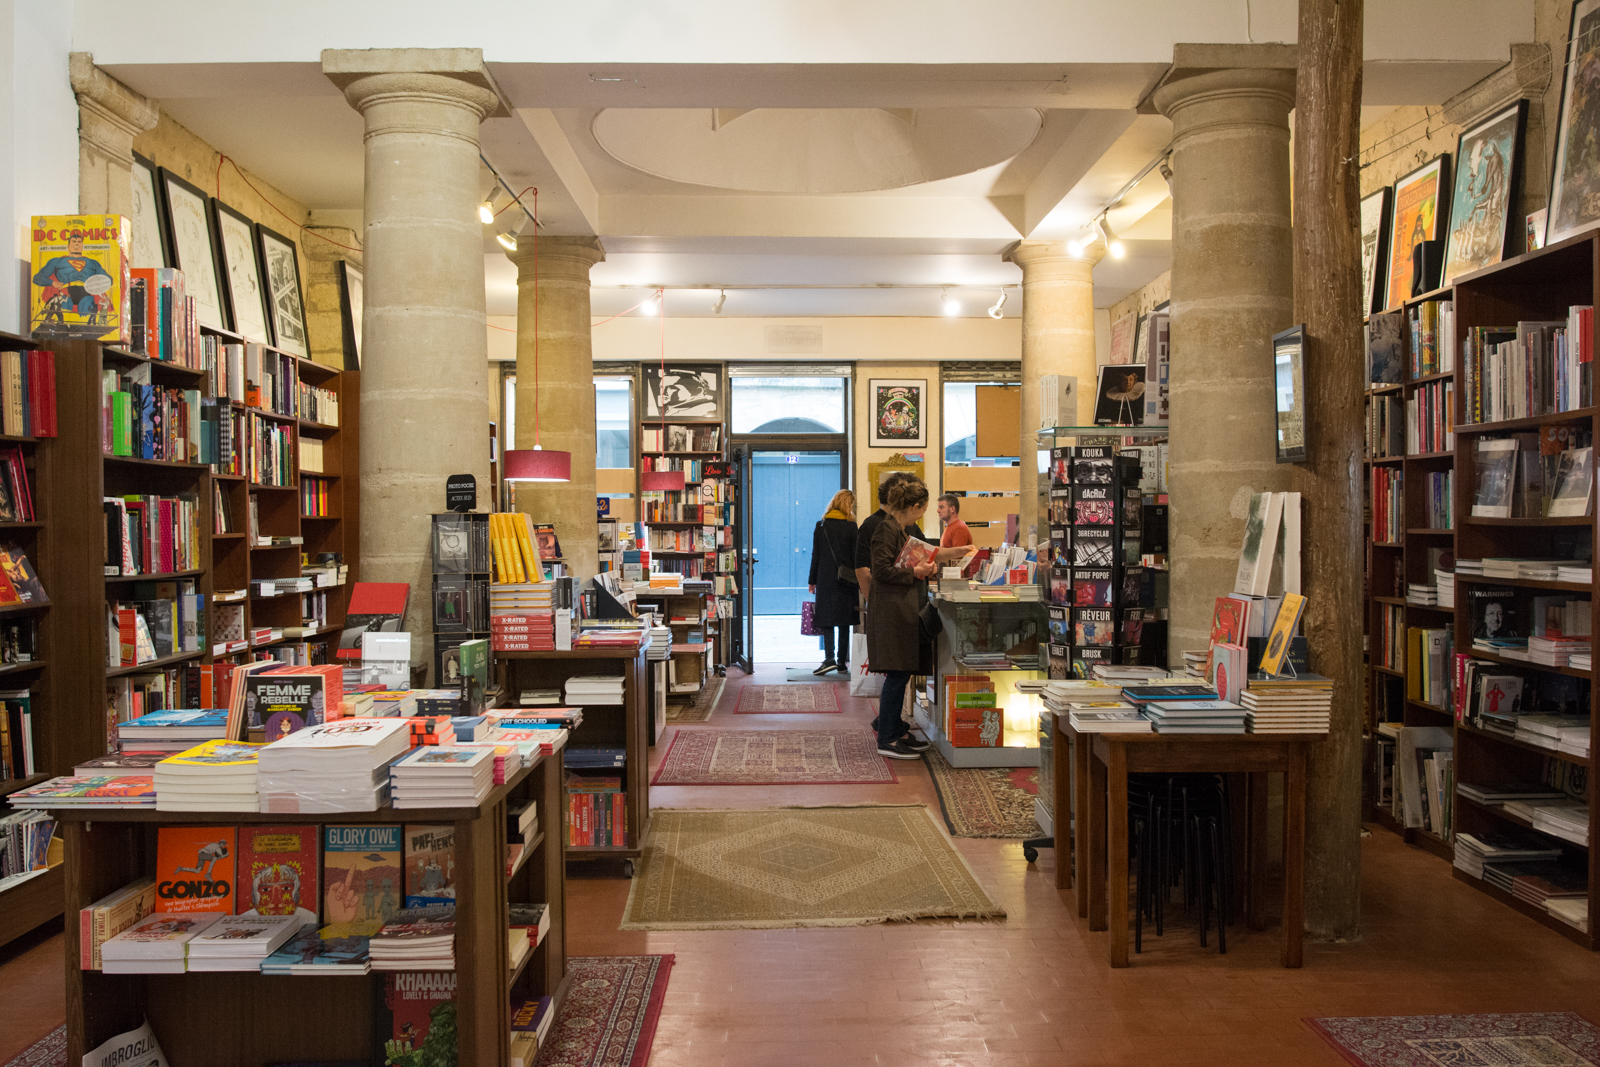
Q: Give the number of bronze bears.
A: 0